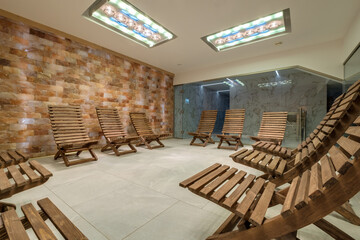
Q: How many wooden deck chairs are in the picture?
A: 12